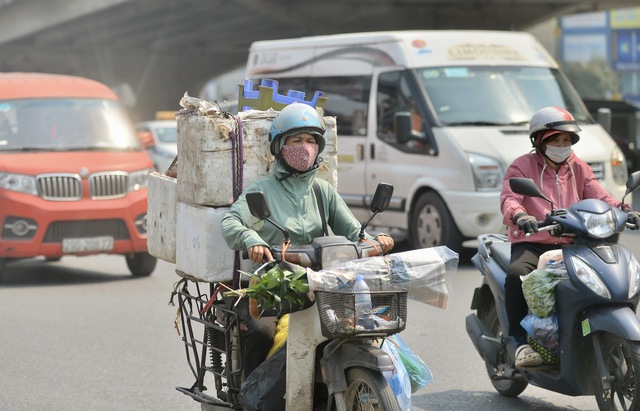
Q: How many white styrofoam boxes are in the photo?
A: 4